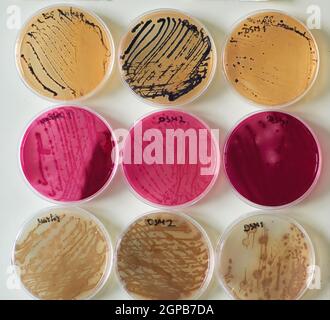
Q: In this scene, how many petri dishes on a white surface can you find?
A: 9